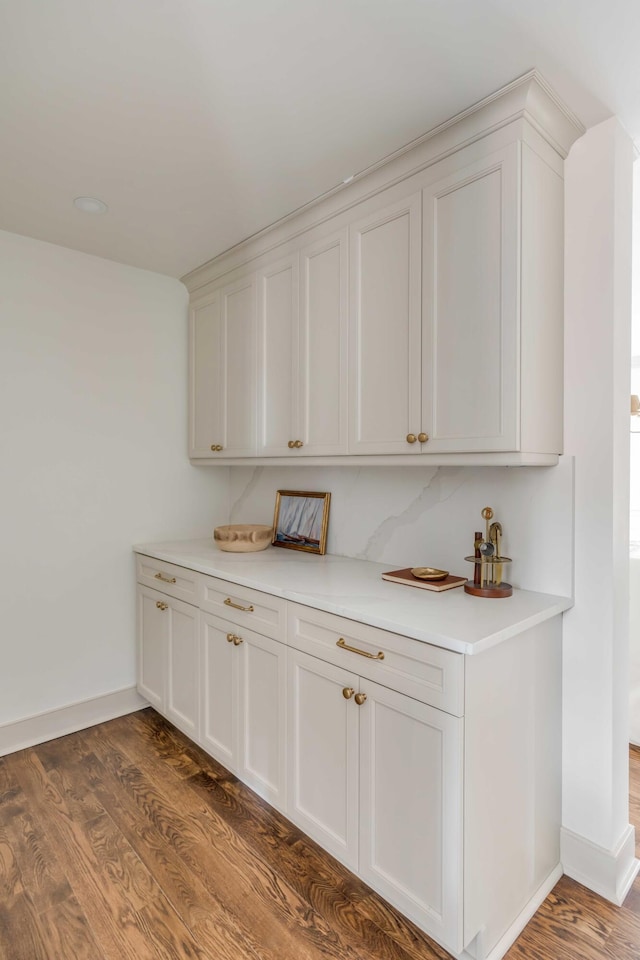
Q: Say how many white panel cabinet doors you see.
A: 12